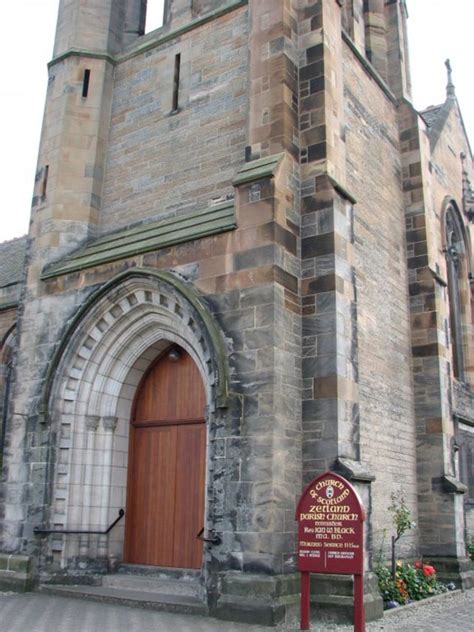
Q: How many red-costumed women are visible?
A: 0